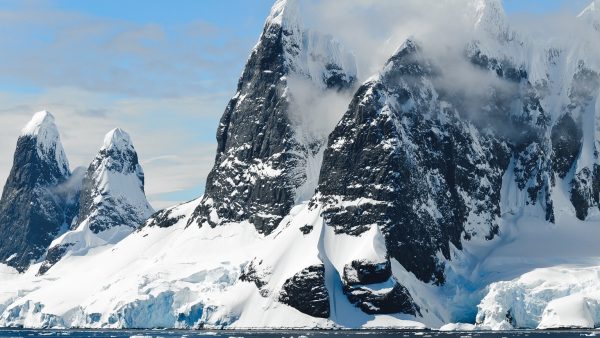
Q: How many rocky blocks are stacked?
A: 2